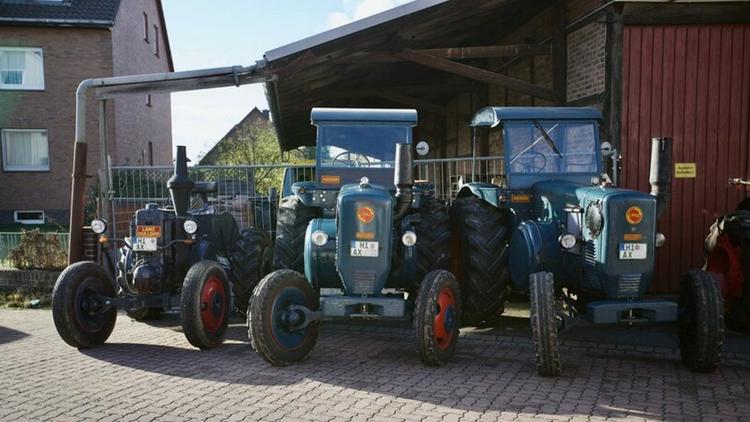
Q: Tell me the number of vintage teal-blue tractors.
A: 2